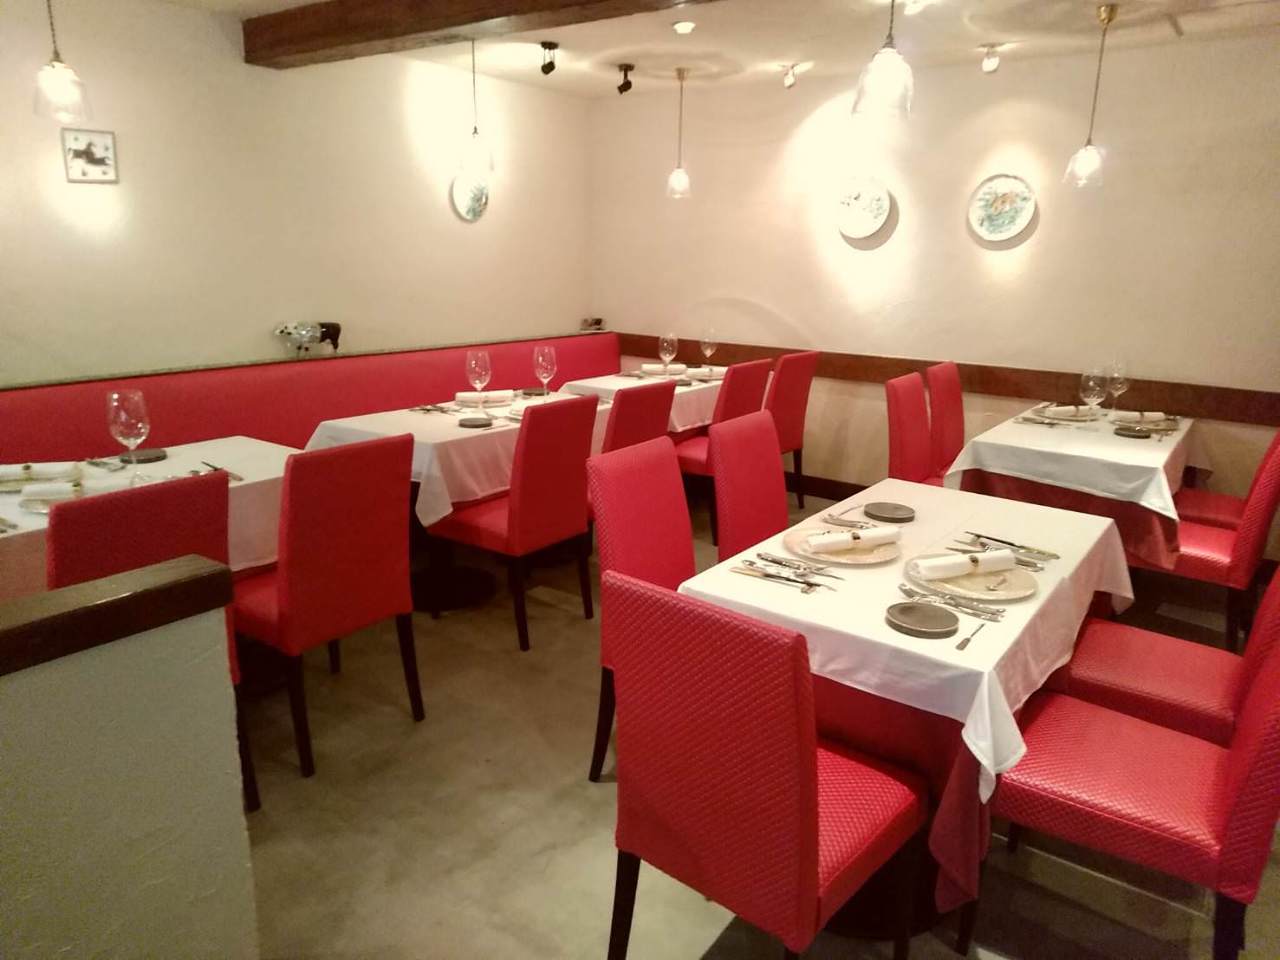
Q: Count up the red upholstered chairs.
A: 15